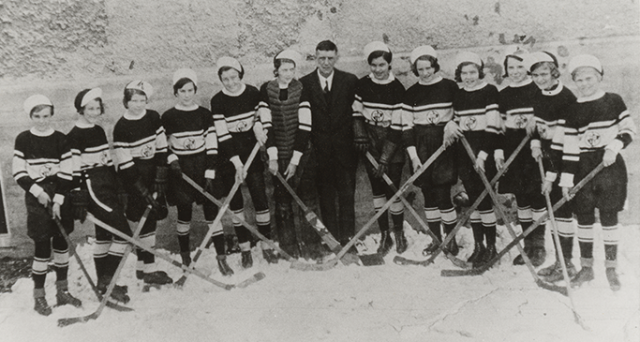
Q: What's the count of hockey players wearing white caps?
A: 12